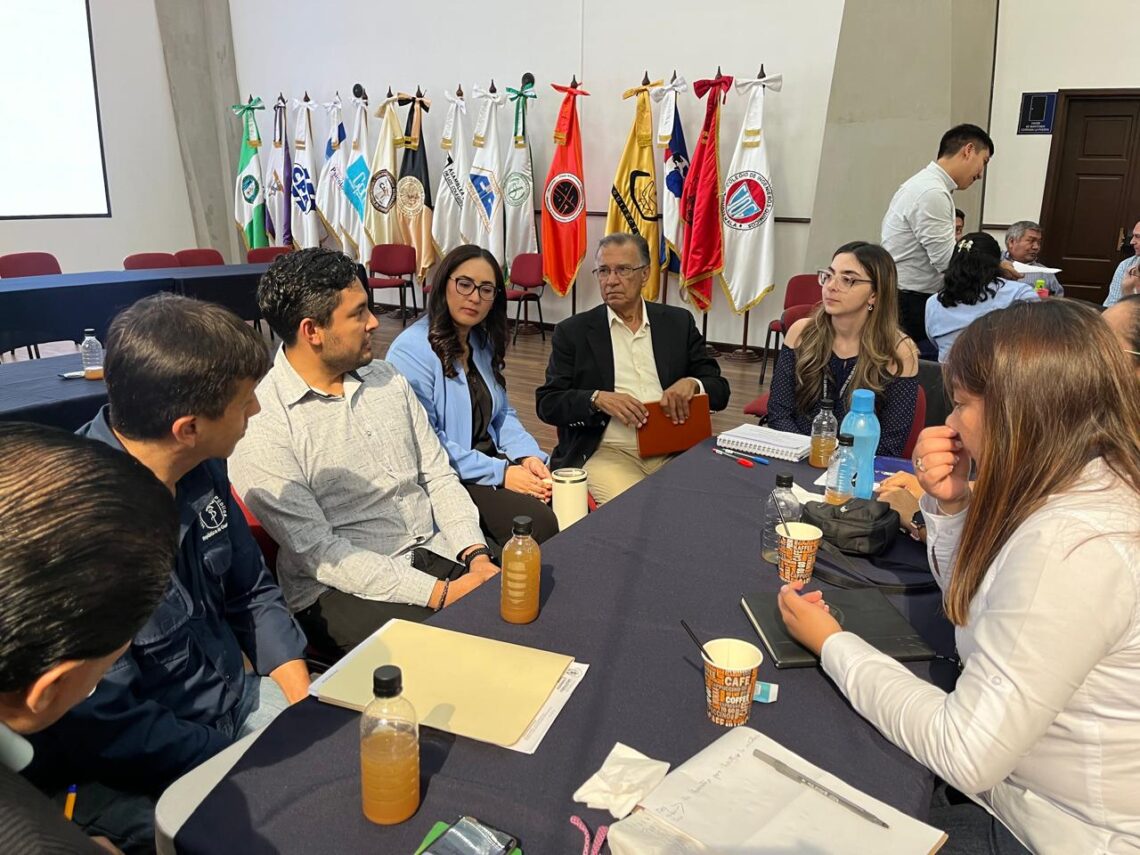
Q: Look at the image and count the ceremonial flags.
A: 15